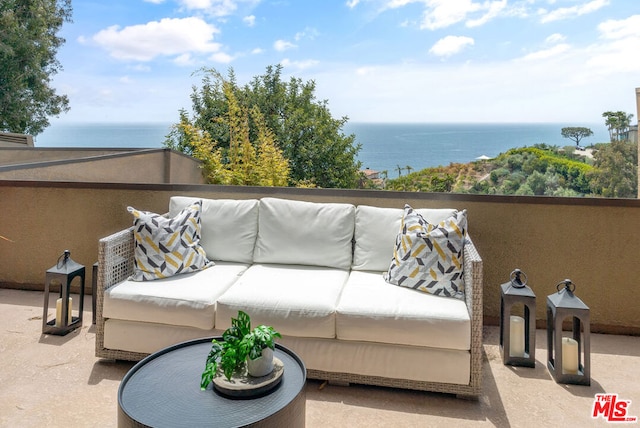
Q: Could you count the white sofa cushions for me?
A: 6